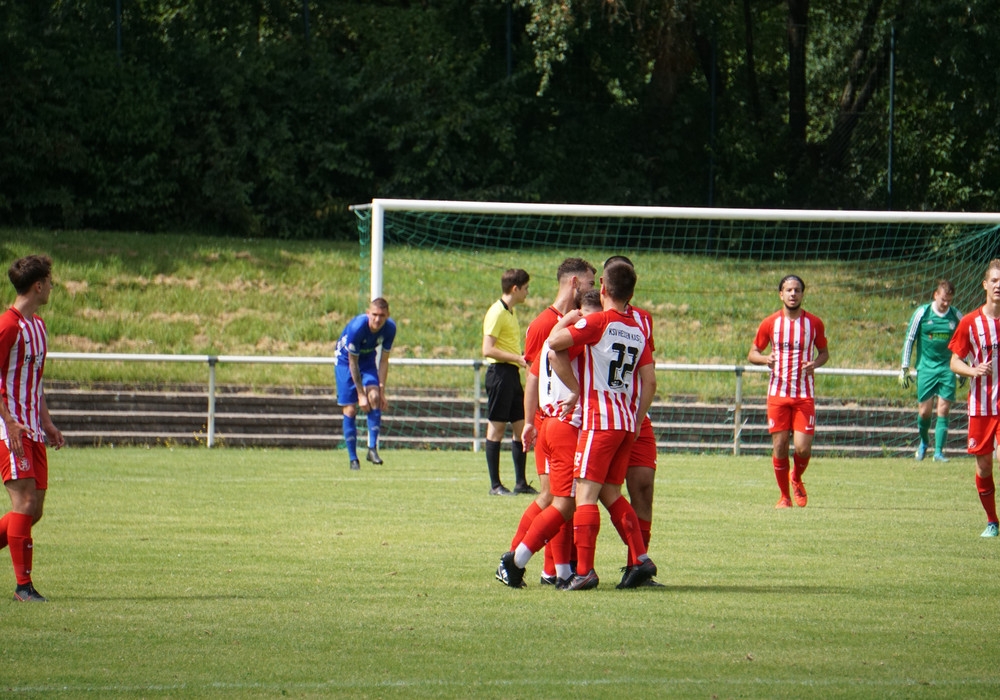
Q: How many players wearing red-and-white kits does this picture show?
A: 7